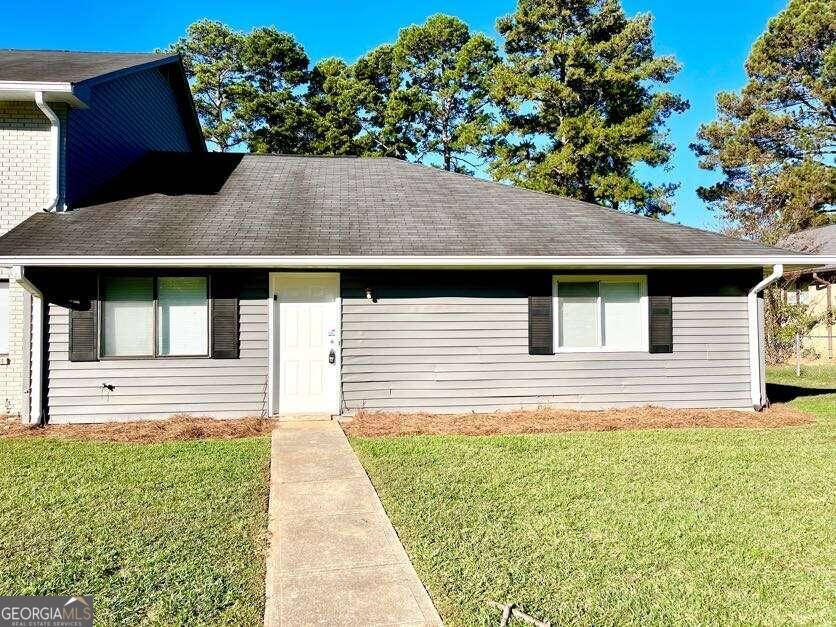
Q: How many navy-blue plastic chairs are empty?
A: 0